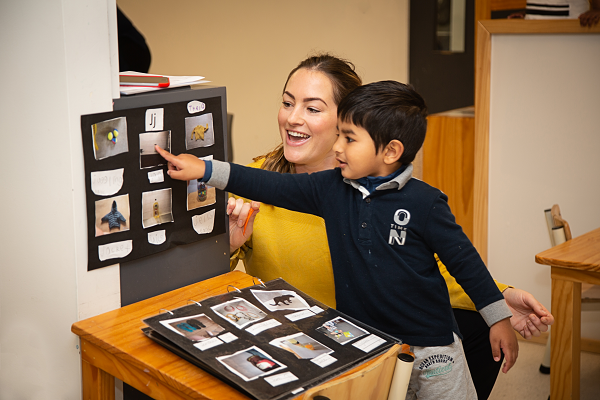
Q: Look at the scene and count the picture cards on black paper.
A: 12